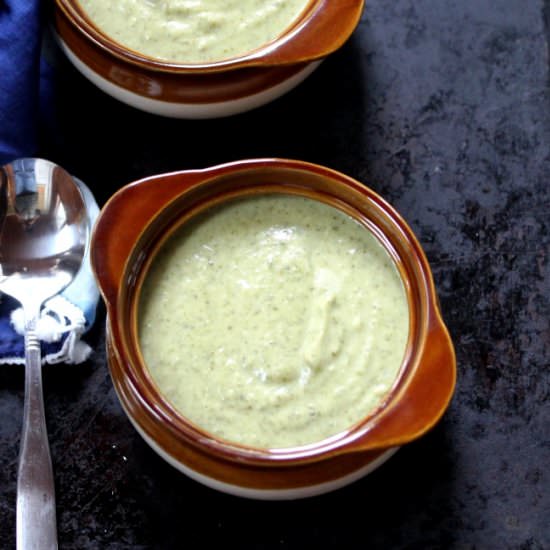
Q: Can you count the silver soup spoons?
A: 1